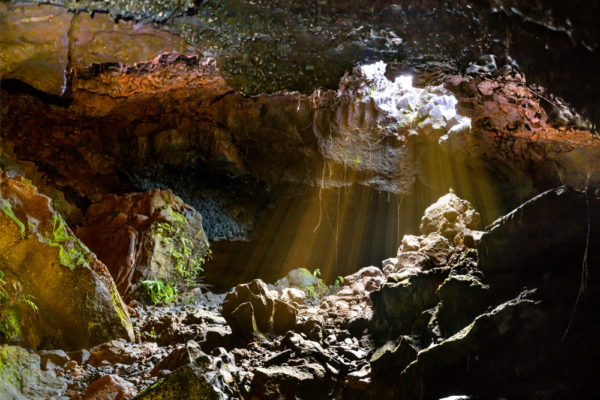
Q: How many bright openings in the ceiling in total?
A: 1